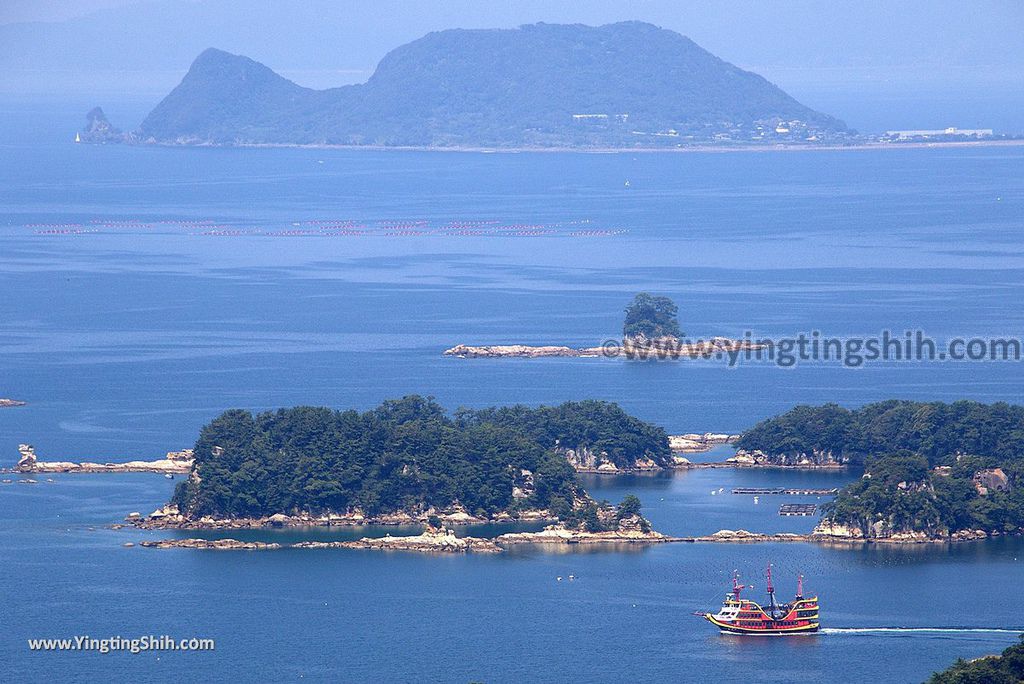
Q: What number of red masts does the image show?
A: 3